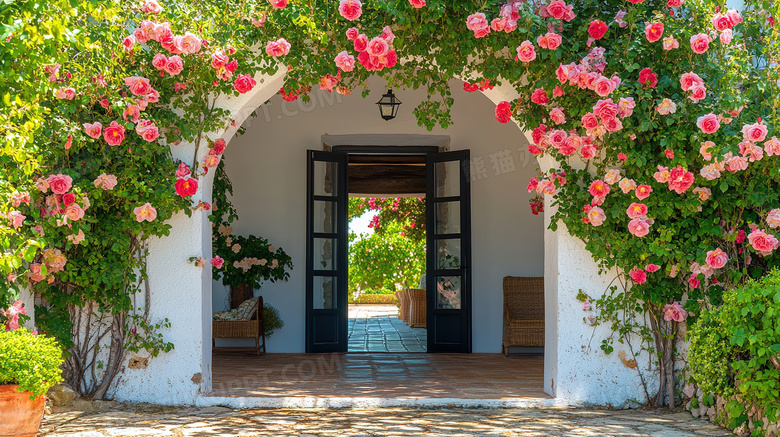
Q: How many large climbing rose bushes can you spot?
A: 2